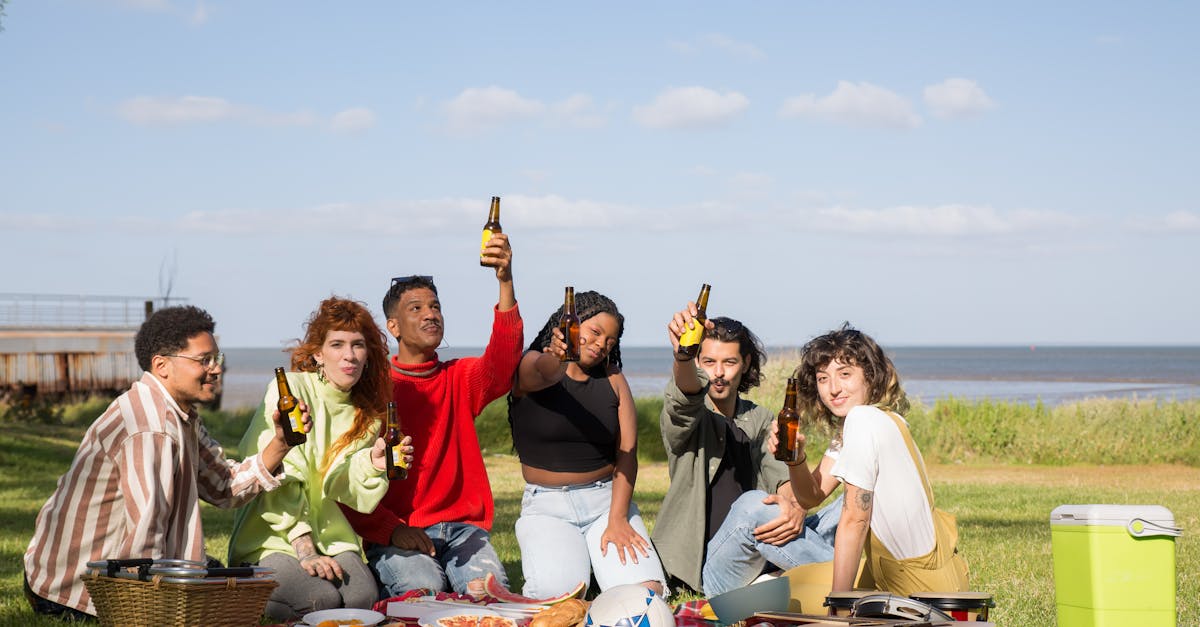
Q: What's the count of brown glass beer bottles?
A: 6